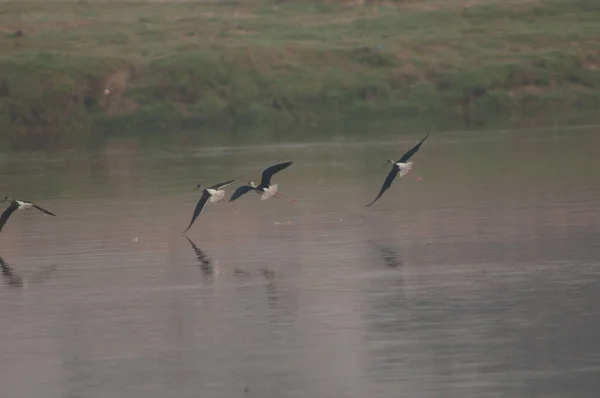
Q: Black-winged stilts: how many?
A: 4